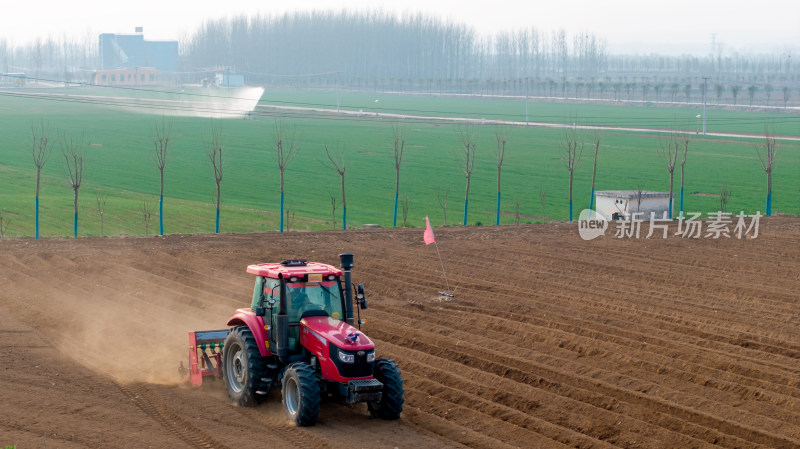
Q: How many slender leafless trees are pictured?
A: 14